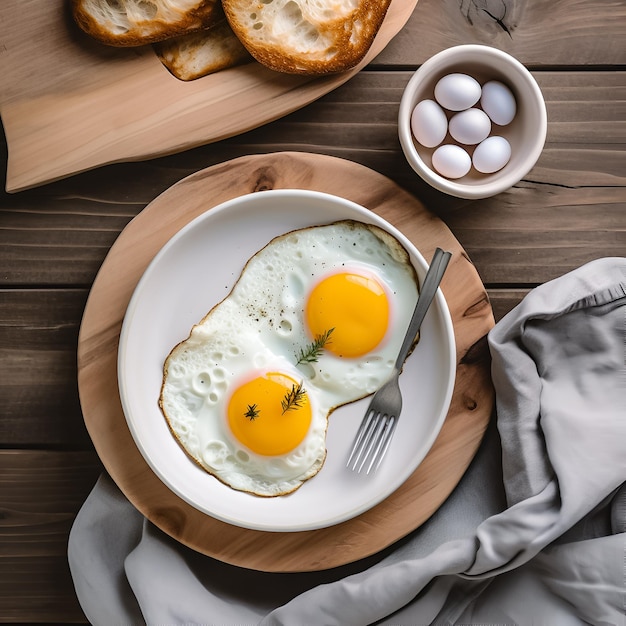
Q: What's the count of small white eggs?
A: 6